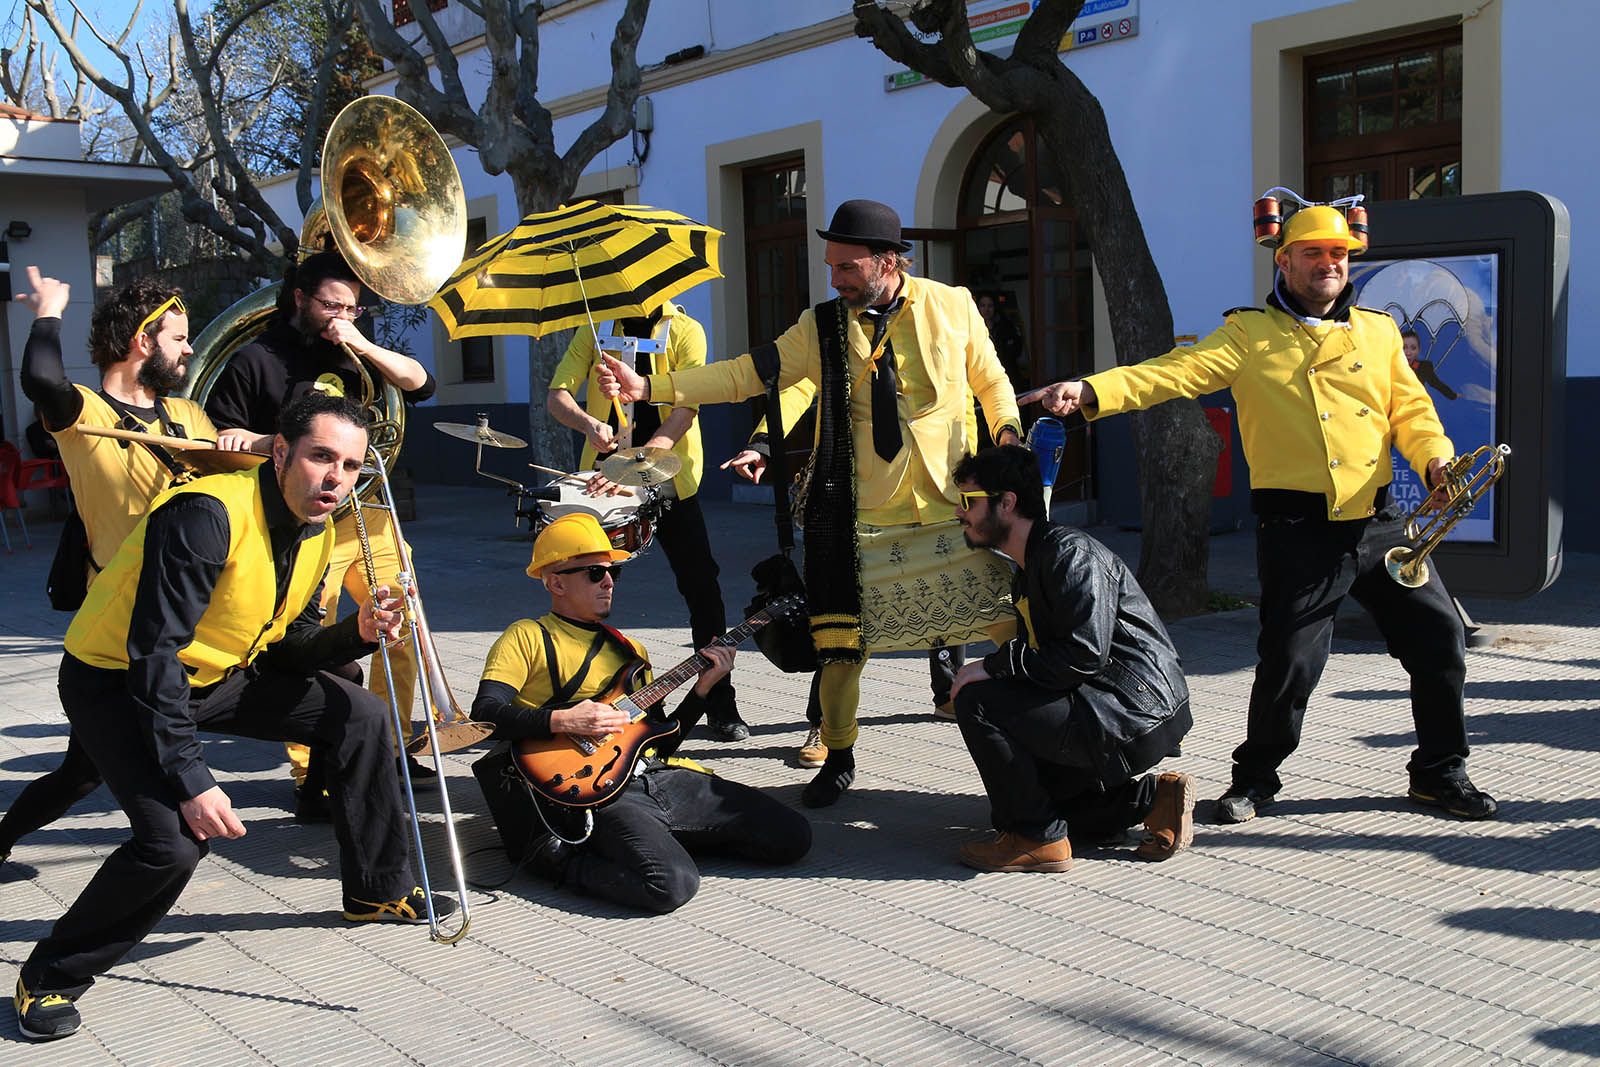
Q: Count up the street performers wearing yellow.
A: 9